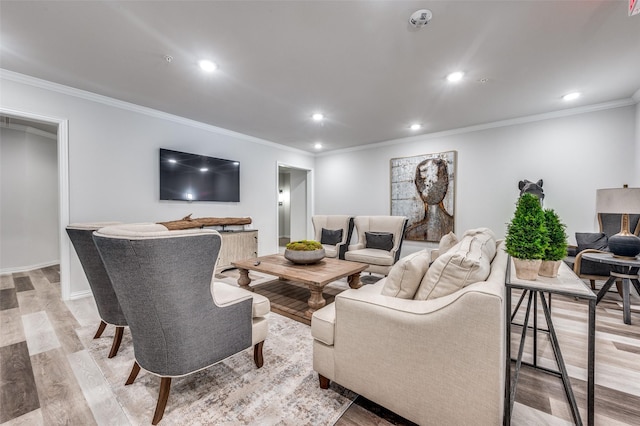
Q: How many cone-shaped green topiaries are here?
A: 2